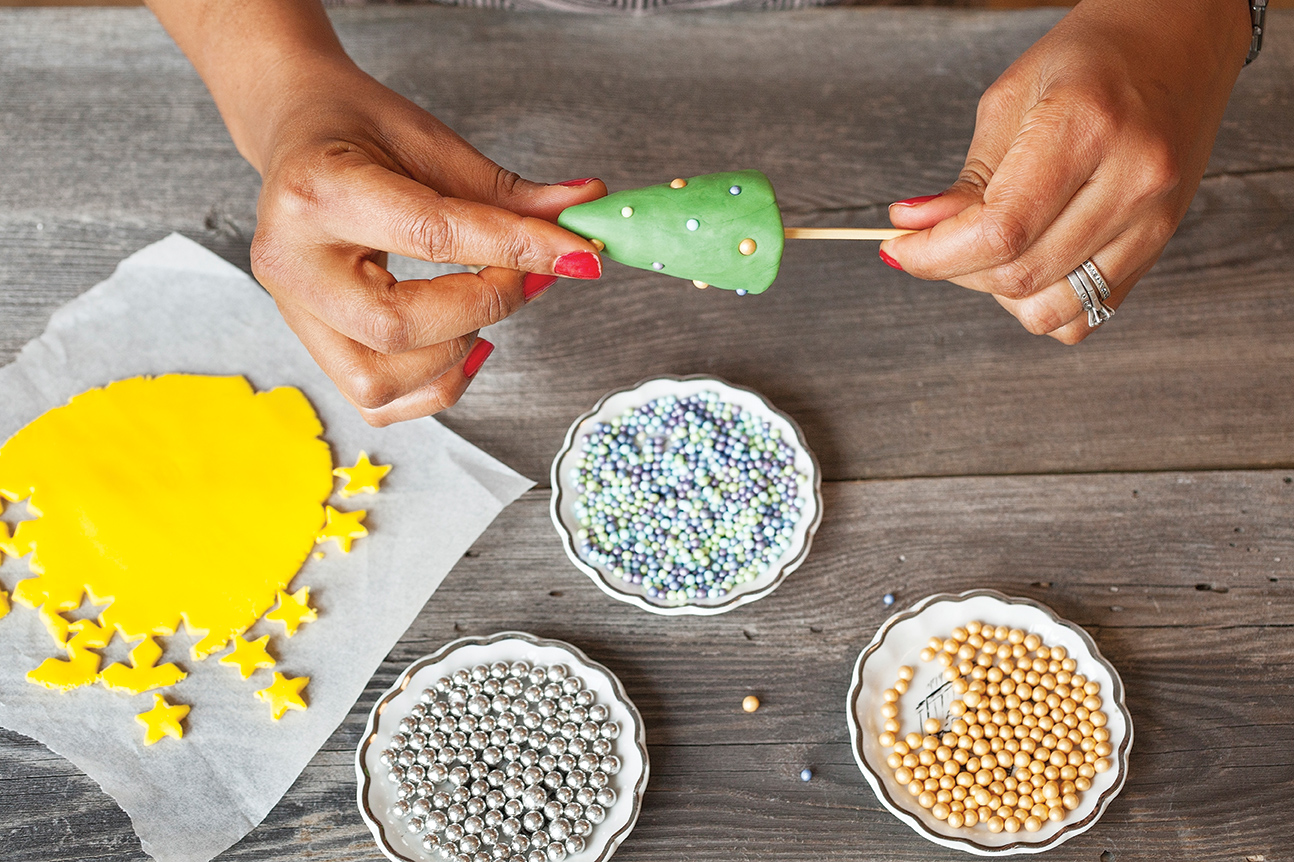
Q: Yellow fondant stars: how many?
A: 6